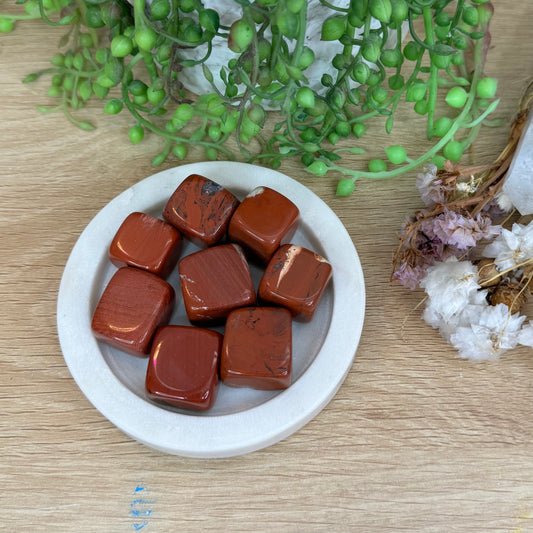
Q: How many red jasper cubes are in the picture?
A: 8